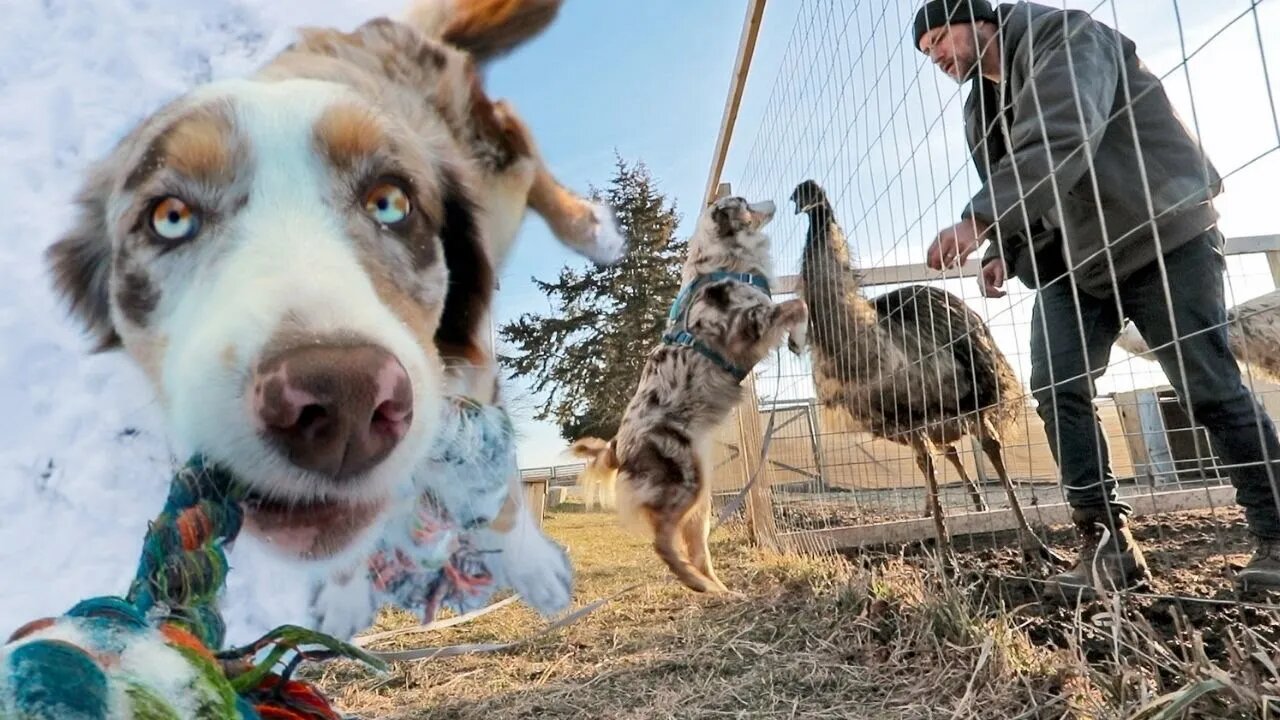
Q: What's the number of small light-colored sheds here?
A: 1